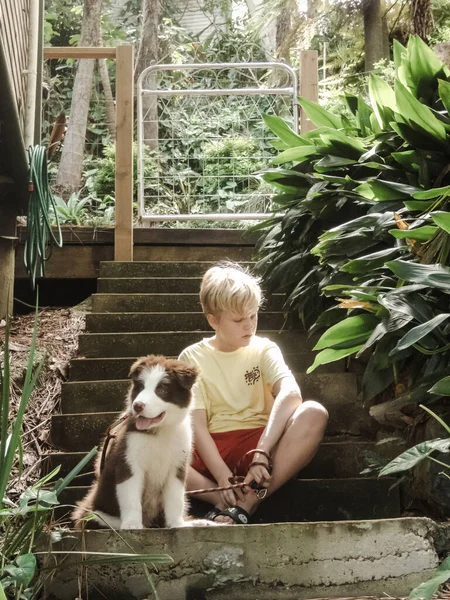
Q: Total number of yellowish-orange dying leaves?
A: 2